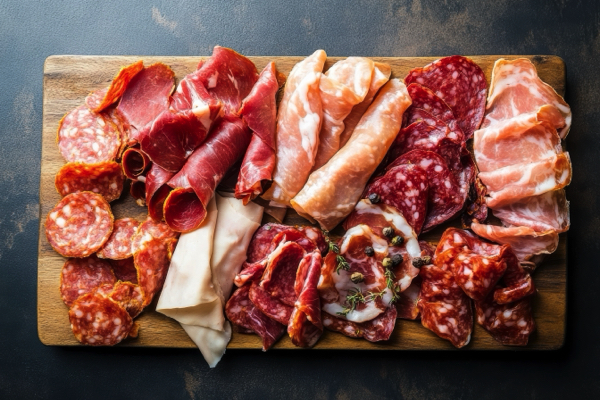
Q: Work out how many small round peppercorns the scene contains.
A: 9